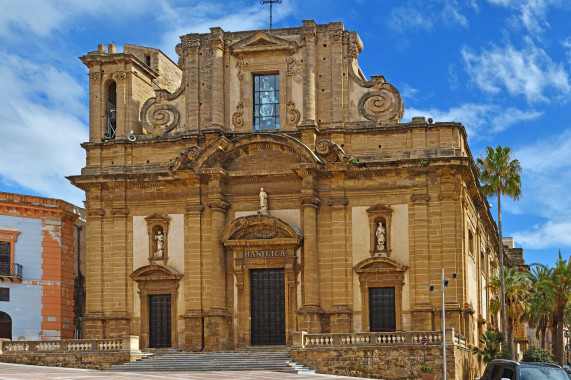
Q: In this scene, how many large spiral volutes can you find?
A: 2